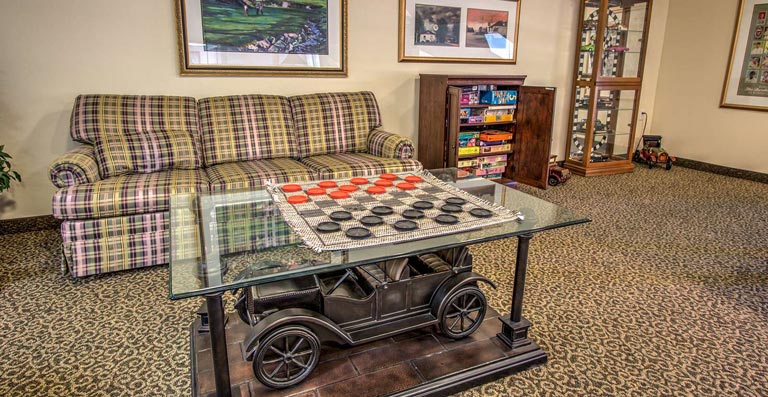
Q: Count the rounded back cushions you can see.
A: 3